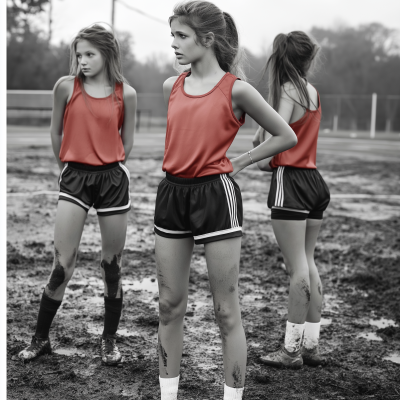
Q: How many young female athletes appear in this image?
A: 3